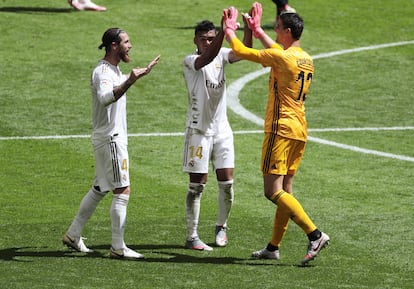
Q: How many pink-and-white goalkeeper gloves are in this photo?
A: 2